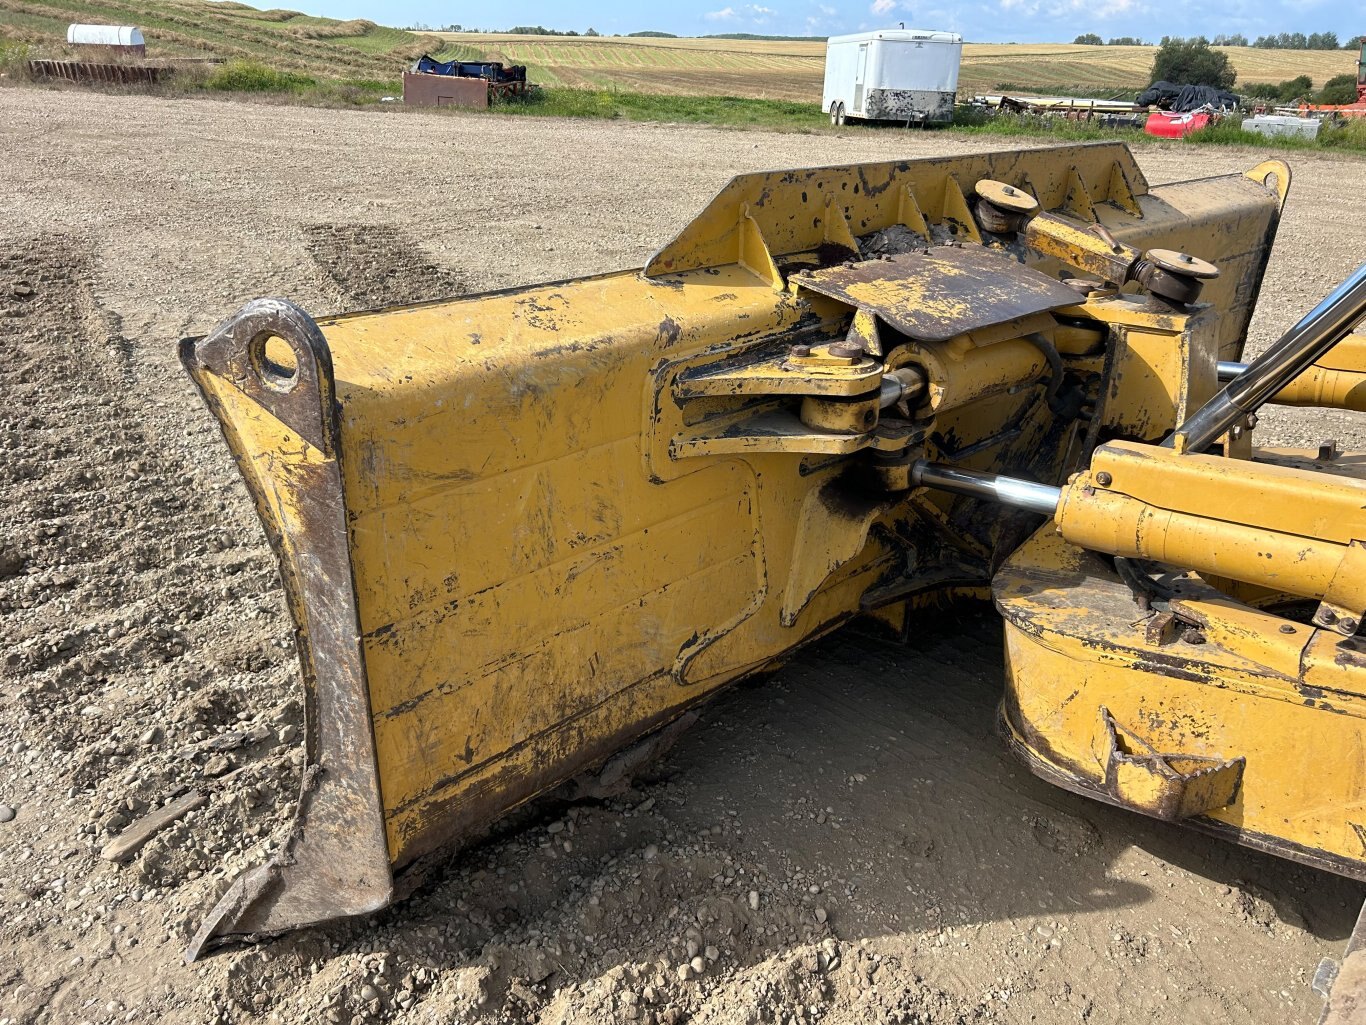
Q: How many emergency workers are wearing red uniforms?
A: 0